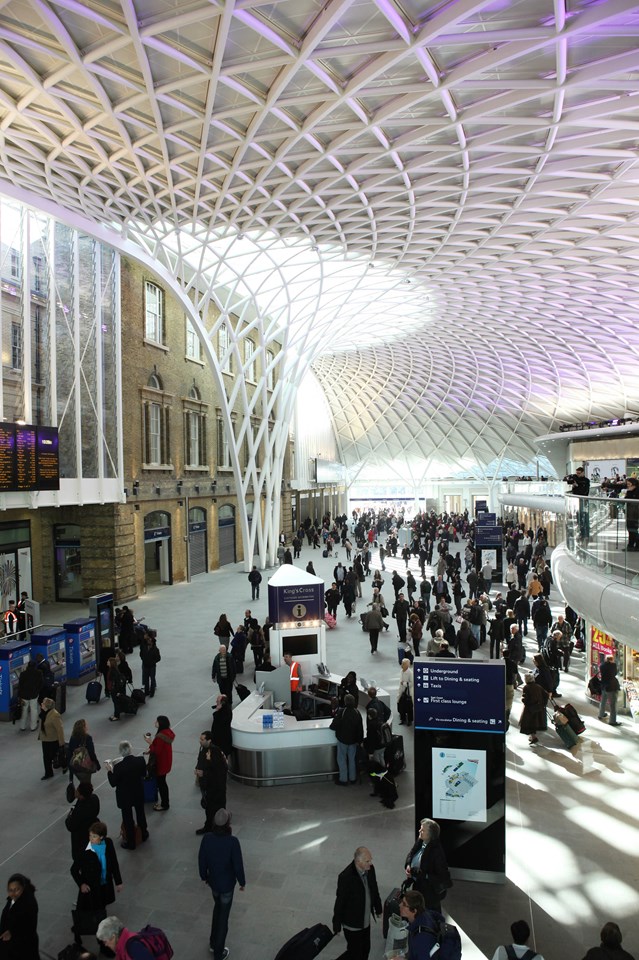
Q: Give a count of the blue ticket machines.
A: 3